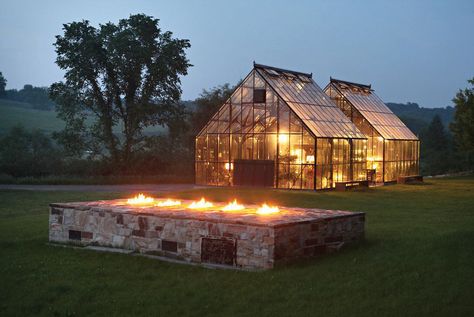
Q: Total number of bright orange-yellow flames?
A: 5